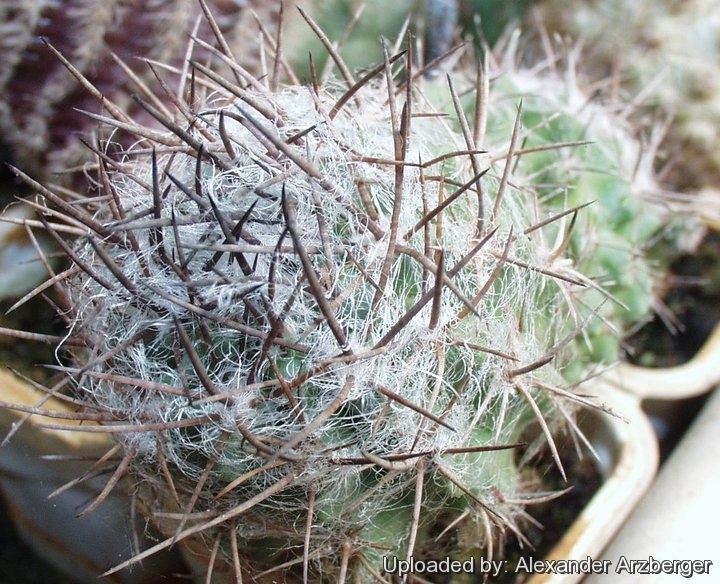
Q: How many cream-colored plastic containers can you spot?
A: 2